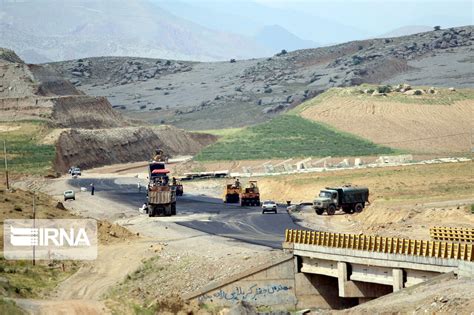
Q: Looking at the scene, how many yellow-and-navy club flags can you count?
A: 0